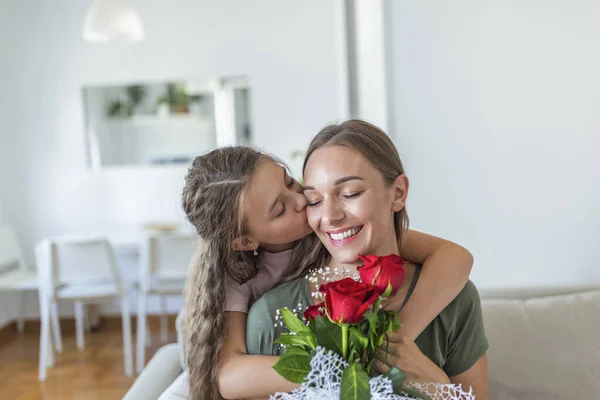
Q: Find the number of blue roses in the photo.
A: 0